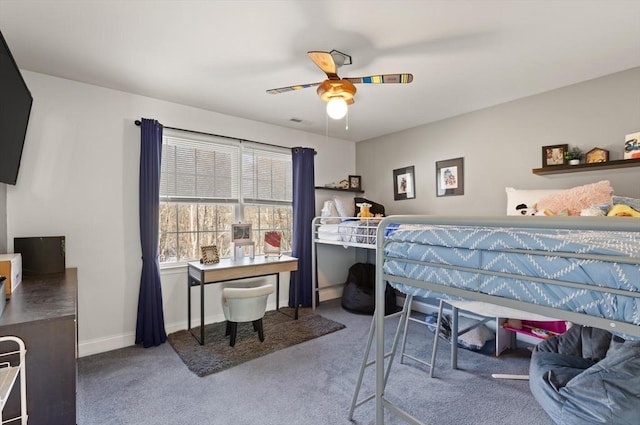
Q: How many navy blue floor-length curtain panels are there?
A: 2